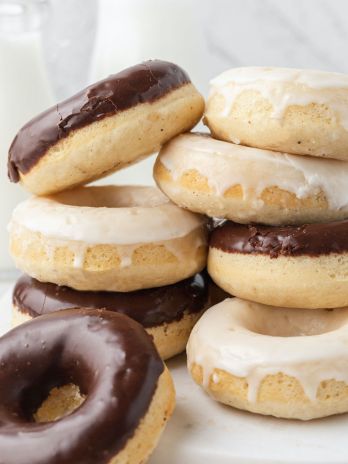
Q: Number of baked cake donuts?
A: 8